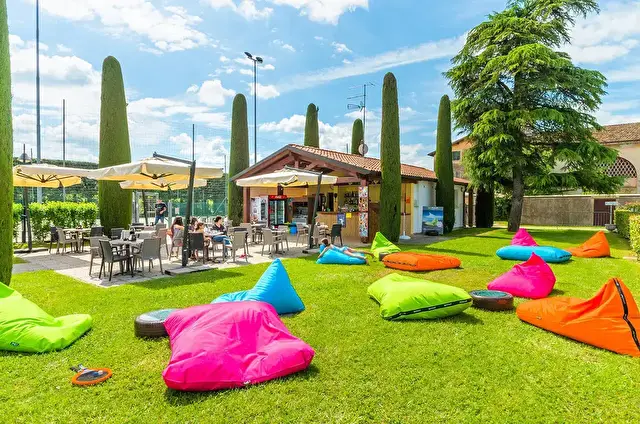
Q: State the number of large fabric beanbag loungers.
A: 12